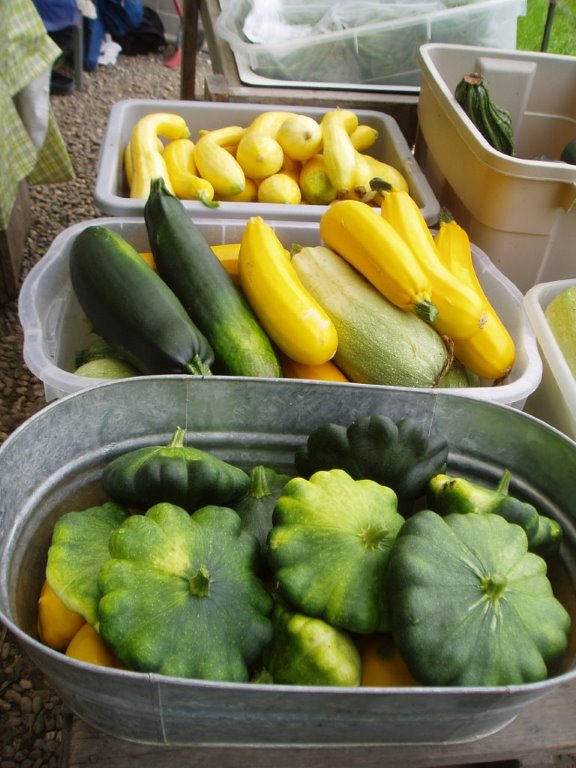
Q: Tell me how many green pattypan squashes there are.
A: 9